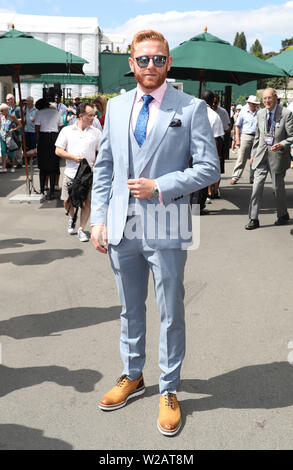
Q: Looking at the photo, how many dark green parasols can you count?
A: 3